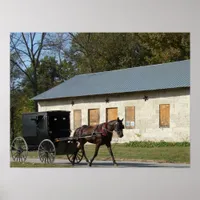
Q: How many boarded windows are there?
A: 5